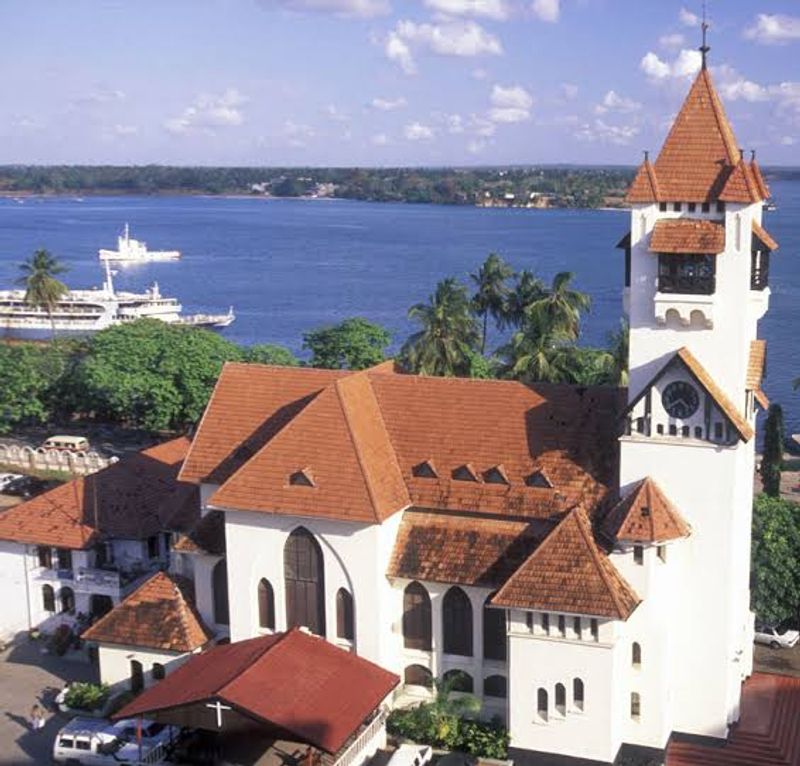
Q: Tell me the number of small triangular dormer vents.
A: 5